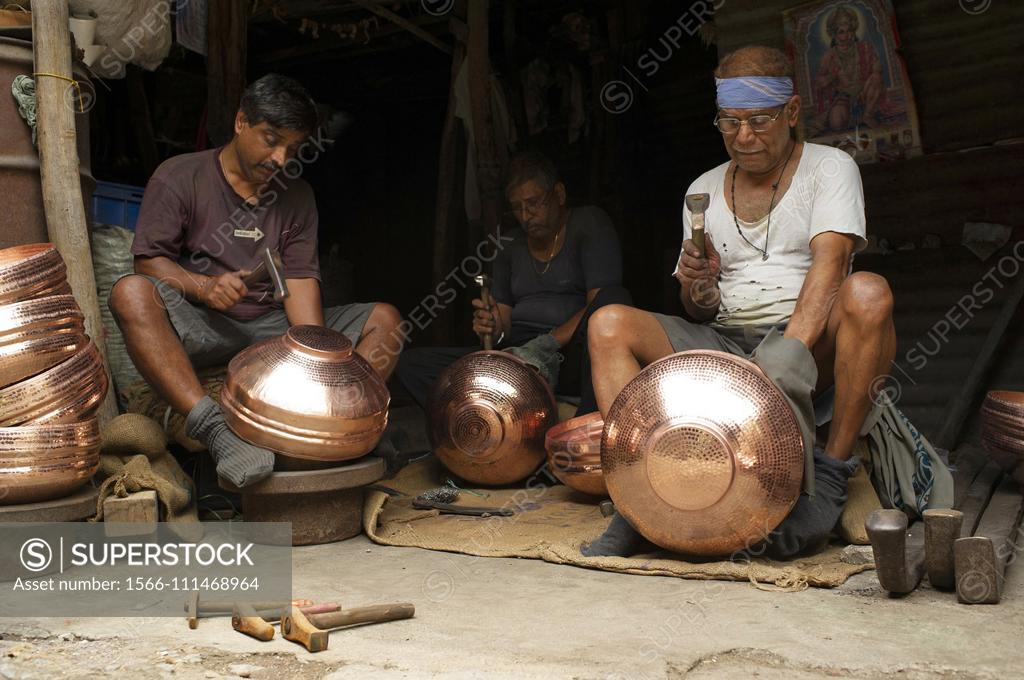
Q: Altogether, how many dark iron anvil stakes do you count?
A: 3